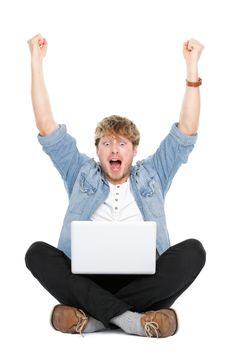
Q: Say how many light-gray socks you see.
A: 2